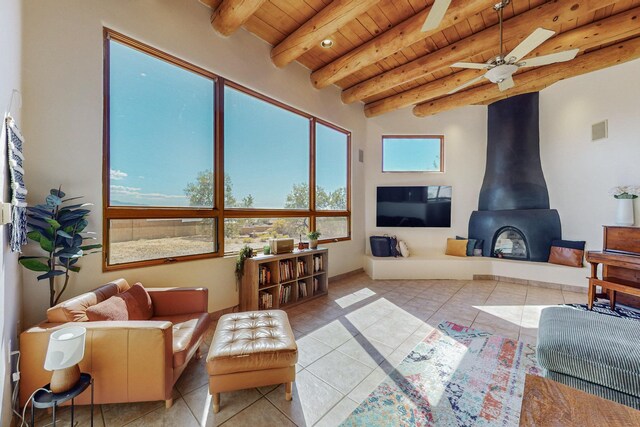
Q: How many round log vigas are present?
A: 6